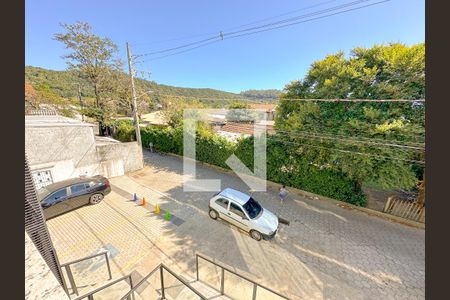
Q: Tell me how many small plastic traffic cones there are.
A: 4